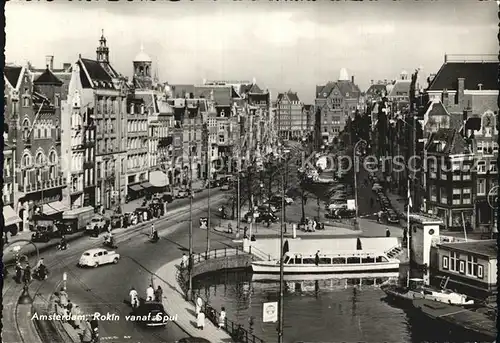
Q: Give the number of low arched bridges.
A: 1